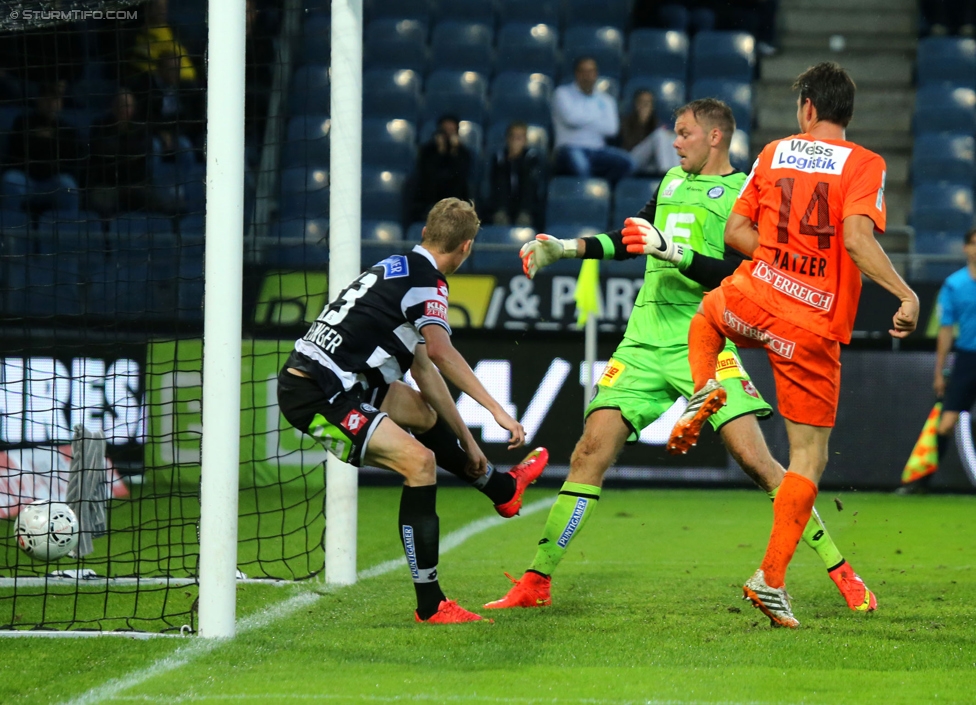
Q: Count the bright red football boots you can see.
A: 4